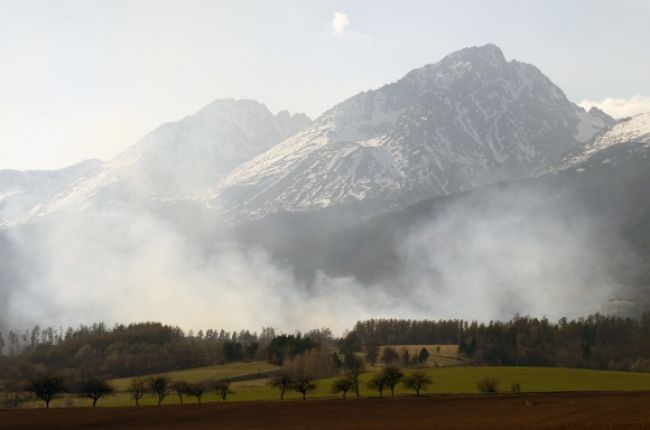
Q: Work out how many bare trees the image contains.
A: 14